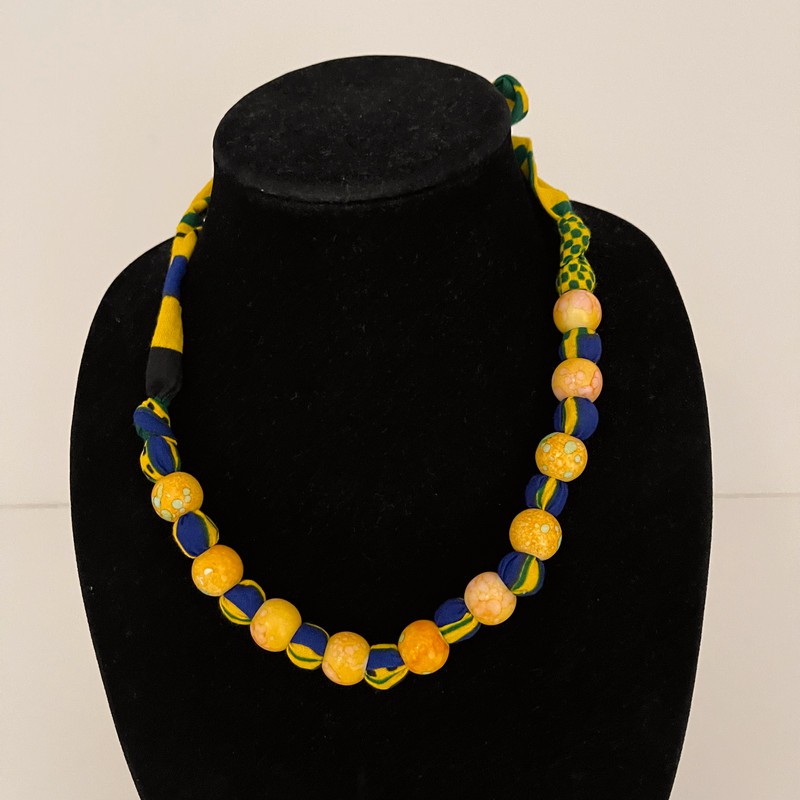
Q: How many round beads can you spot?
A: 10